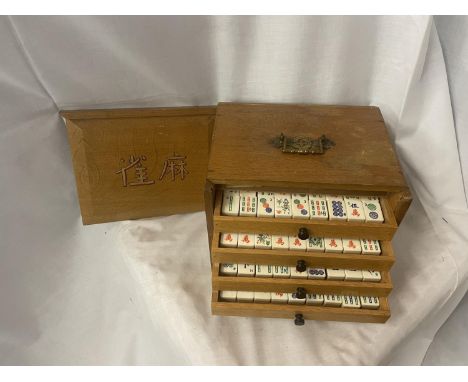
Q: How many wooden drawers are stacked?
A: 4